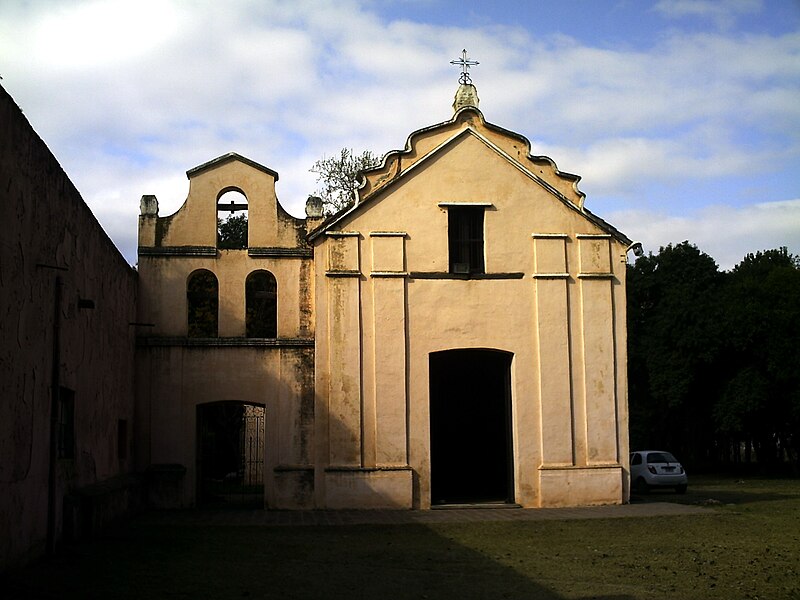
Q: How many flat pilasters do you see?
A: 4